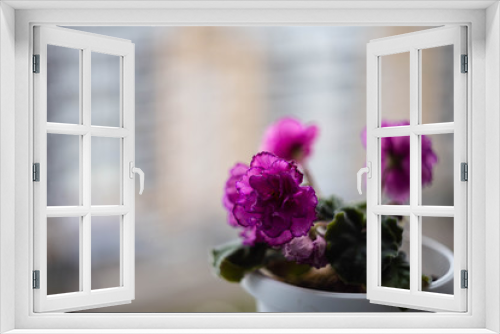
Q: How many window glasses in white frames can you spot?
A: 12